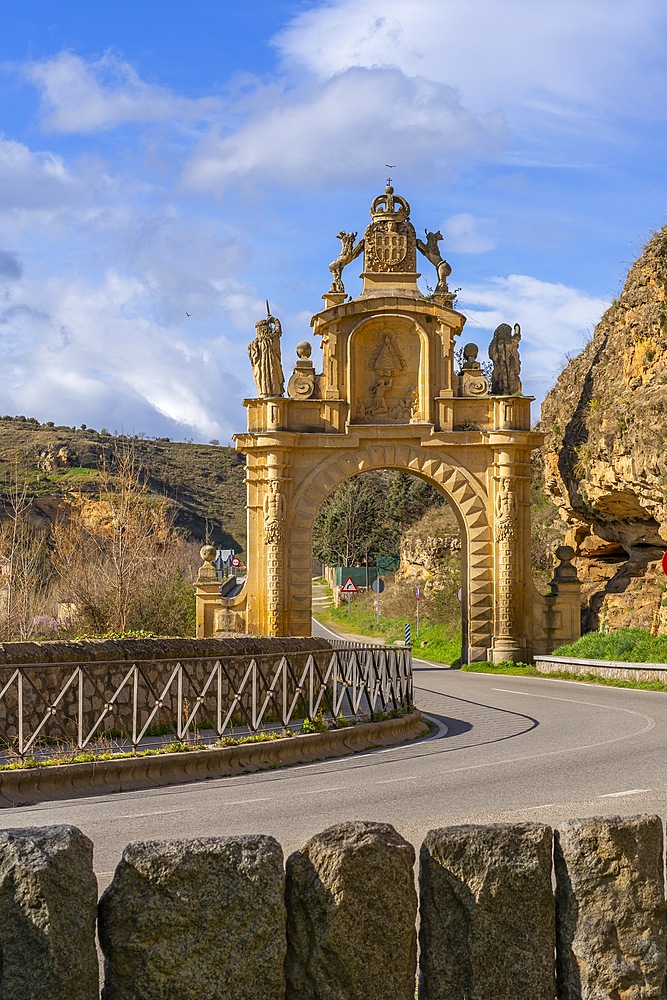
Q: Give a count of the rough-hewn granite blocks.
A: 5